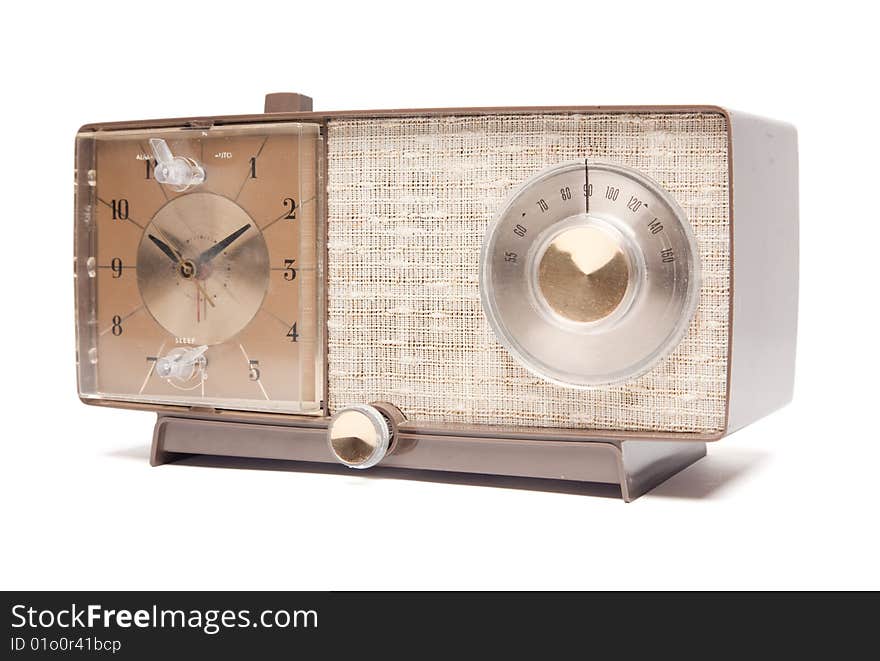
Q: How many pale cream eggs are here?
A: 0